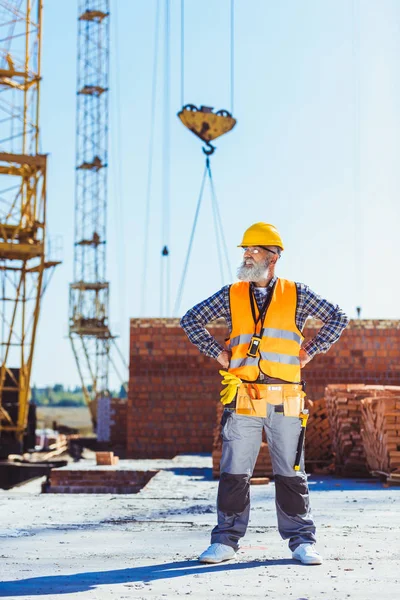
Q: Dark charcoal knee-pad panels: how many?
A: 2